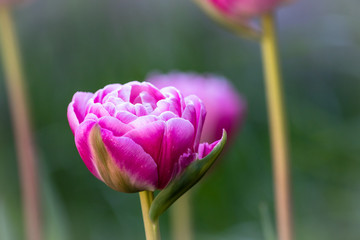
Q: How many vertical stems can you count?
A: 4